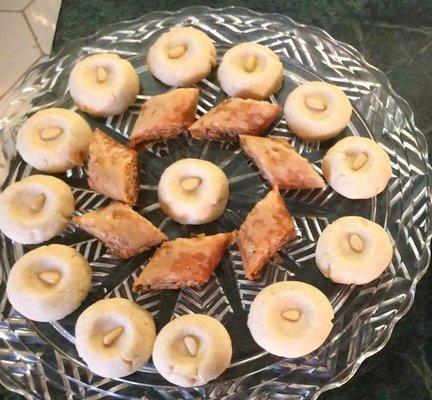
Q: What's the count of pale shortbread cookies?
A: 13